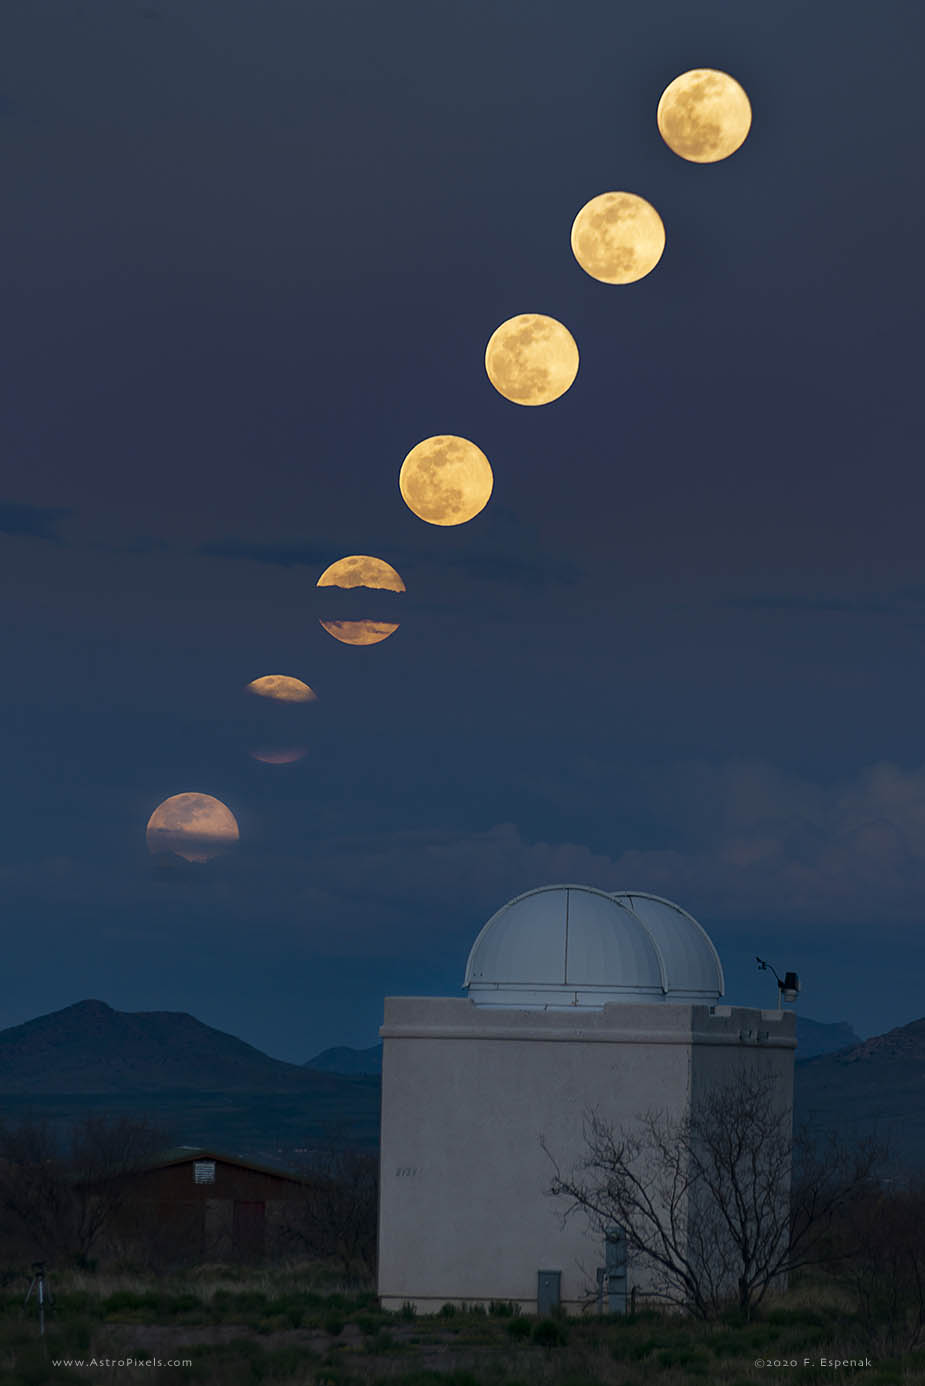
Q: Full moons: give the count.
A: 4